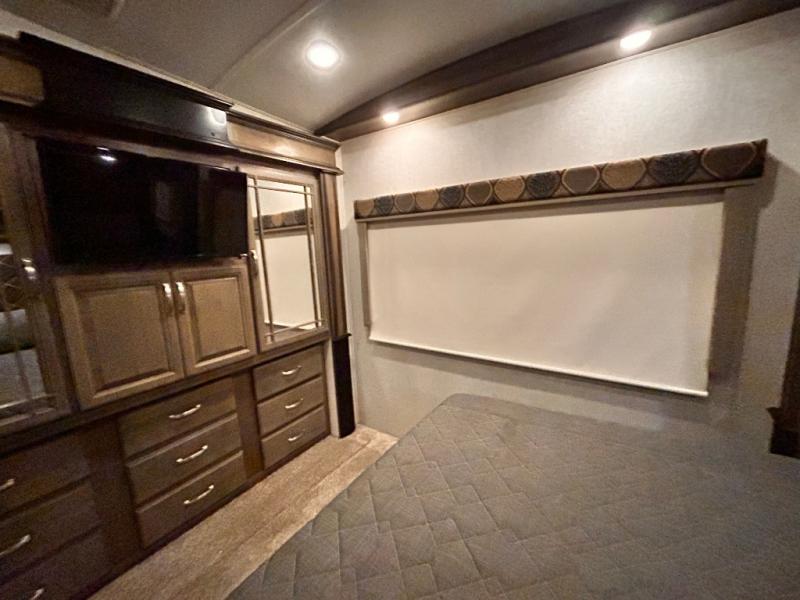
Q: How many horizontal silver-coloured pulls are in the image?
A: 9